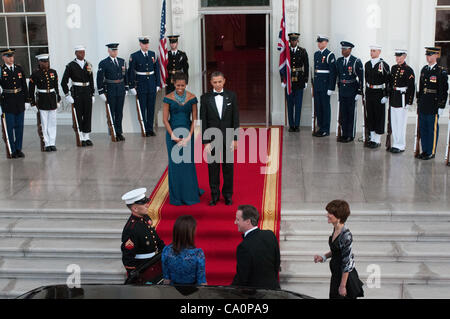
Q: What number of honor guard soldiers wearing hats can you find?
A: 13